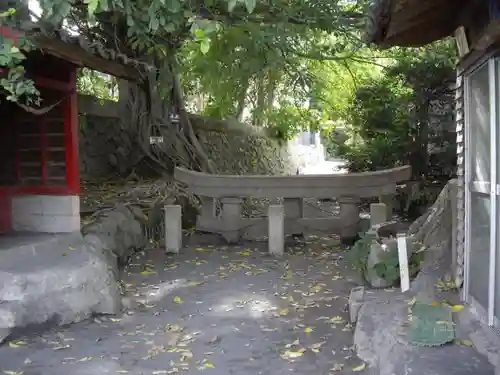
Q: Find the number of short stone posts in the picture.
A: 3